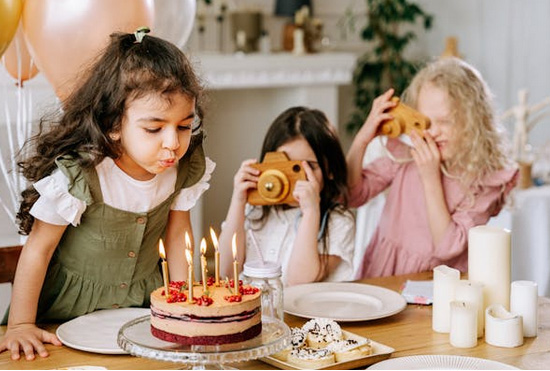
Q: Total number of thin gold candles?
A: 6